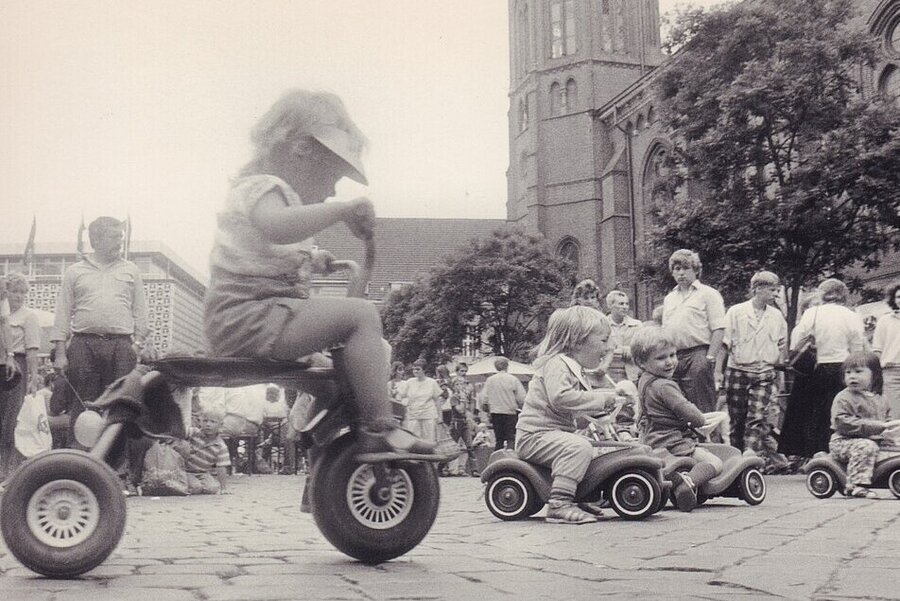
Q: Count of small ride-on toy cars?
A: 3